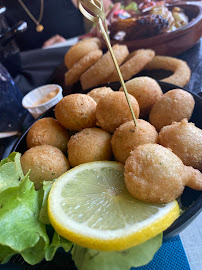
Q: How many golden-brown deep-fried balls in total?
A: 11